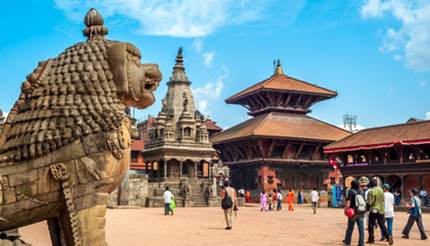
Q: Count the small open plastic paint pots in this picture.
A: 0